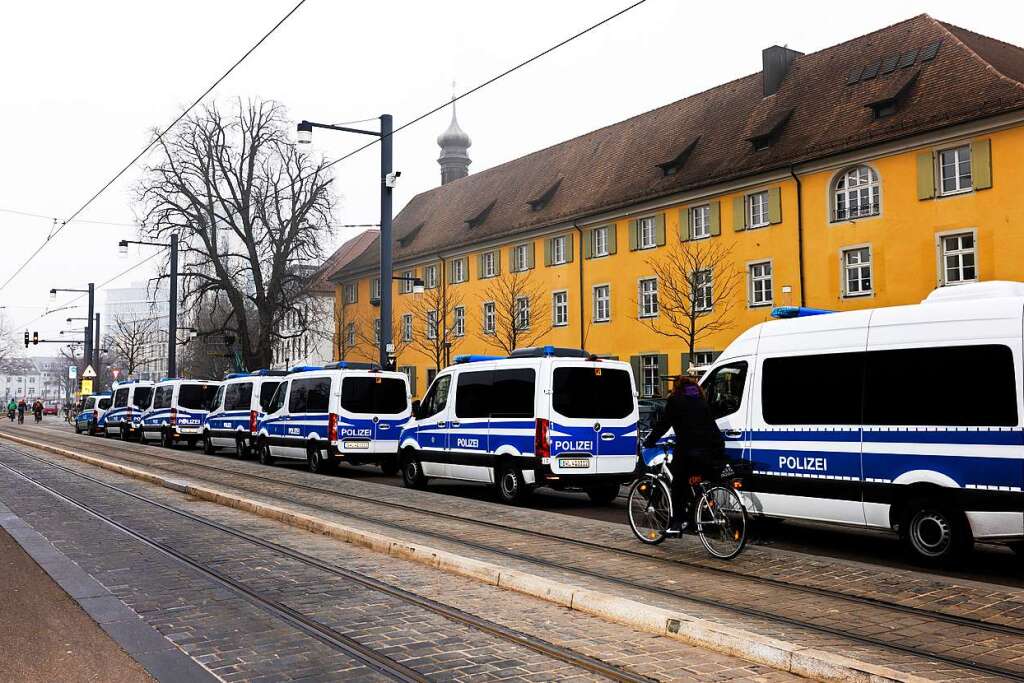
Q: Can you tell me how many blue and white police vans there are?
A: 7